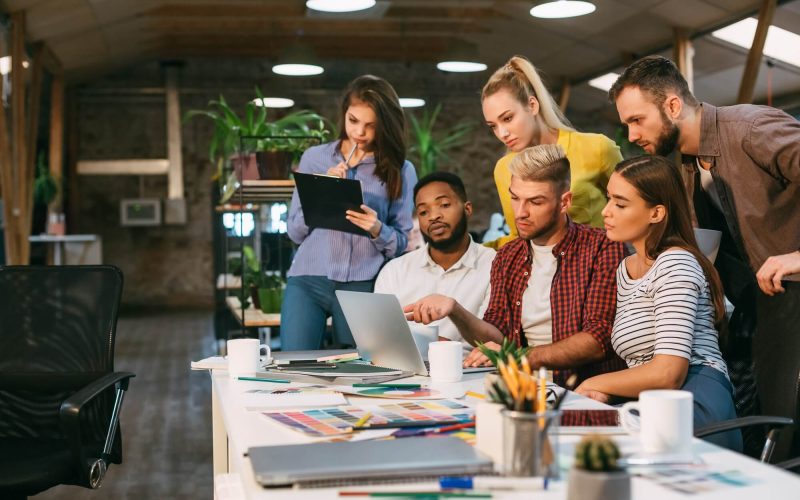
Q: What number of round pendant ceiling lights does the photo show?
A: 6